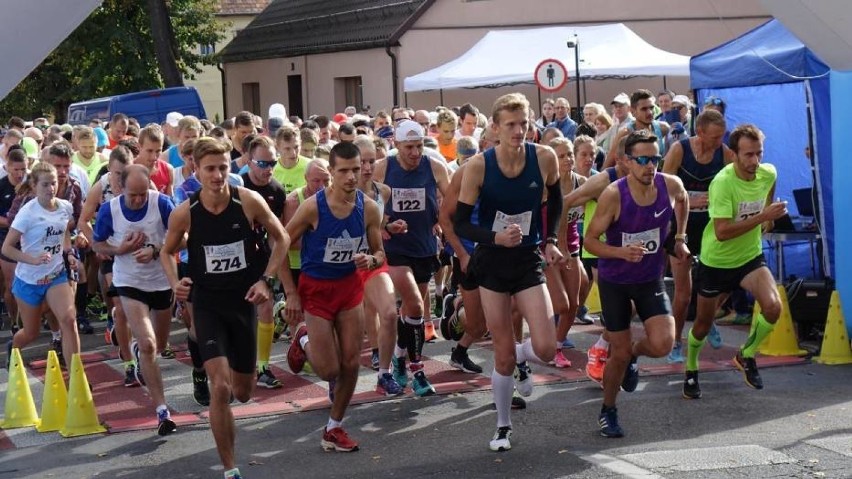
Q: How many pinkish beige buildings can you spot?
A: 1